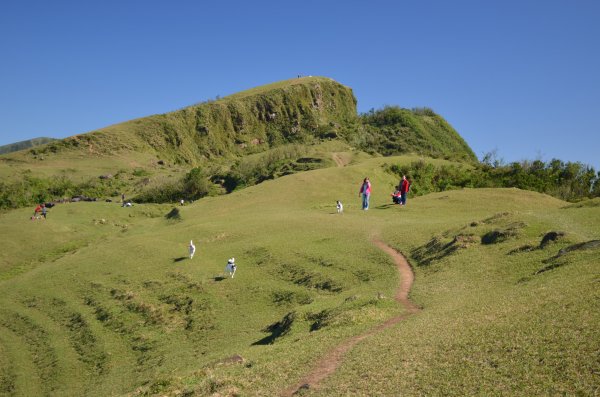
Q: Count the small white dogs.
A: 3